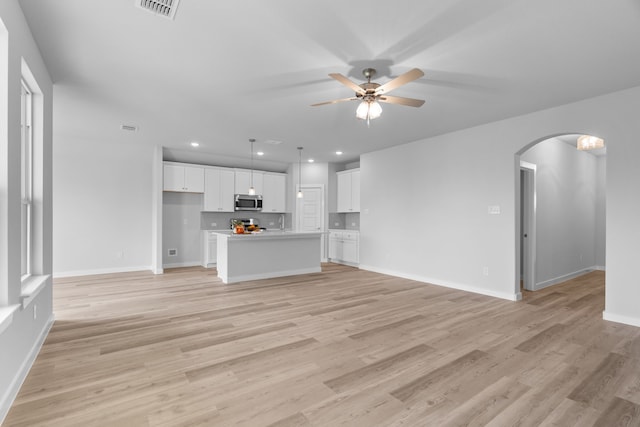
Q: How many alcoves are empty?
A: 1